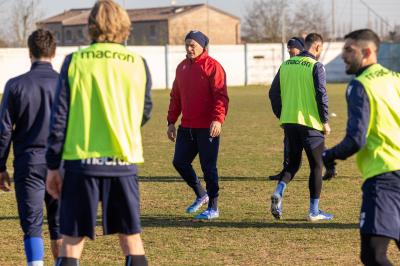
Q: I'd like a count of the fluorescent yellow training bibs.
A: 3